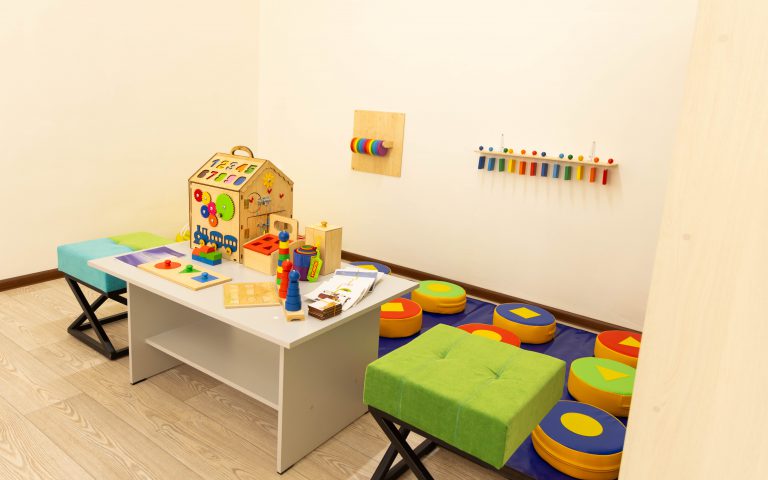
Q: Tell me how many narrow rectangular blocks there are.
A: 12